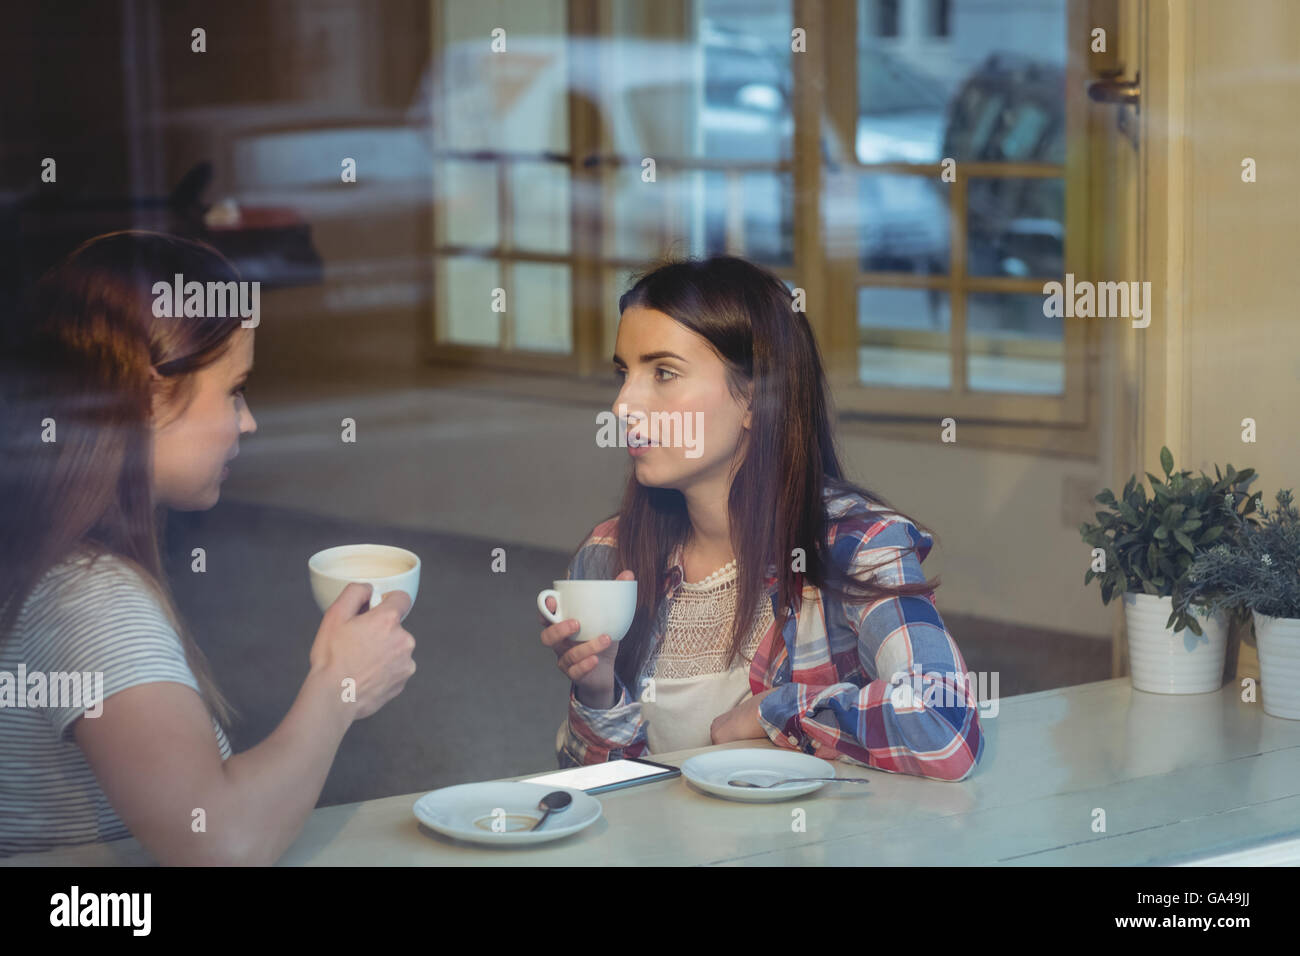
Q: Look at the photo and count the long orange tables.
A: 0